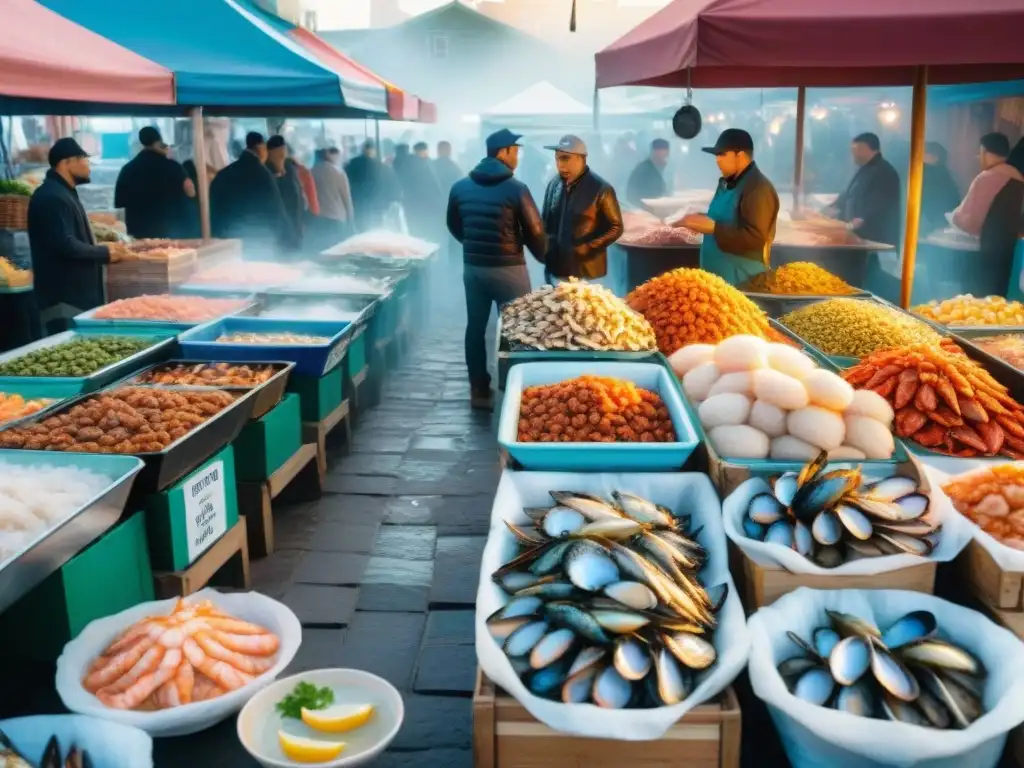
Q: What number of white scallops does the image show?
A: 15